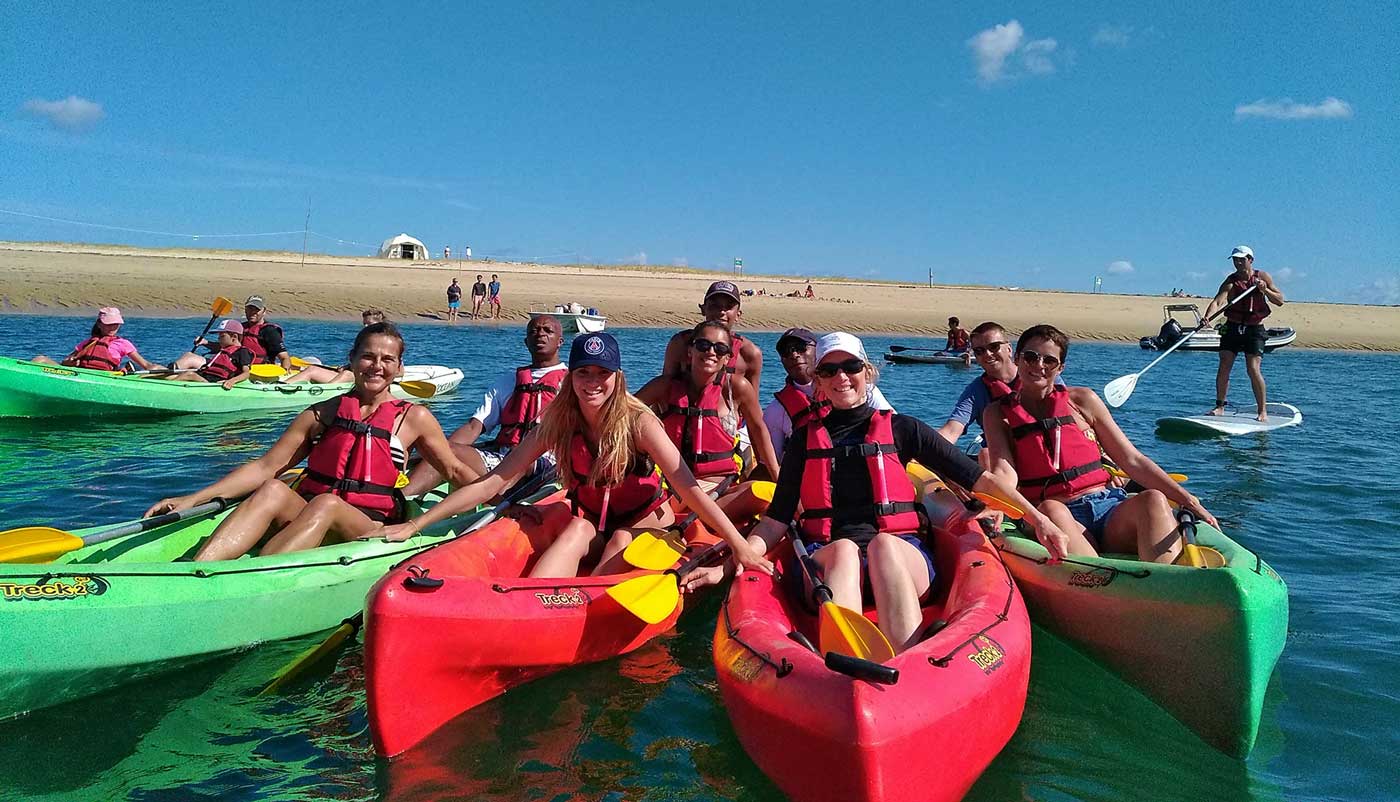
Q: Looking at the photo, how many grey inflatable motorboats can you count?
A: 1